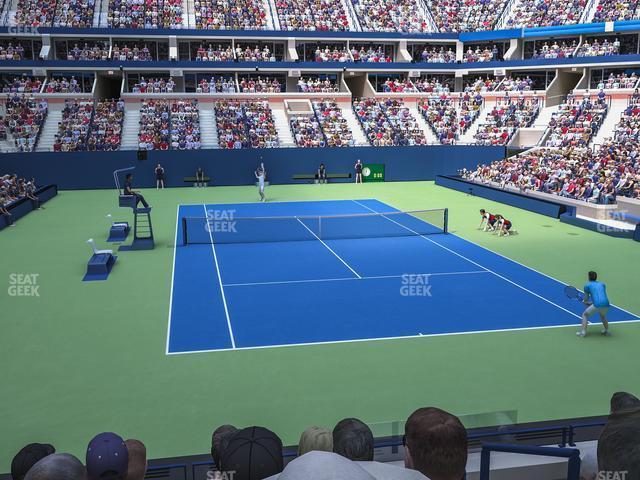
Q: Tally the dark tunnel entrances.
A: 3